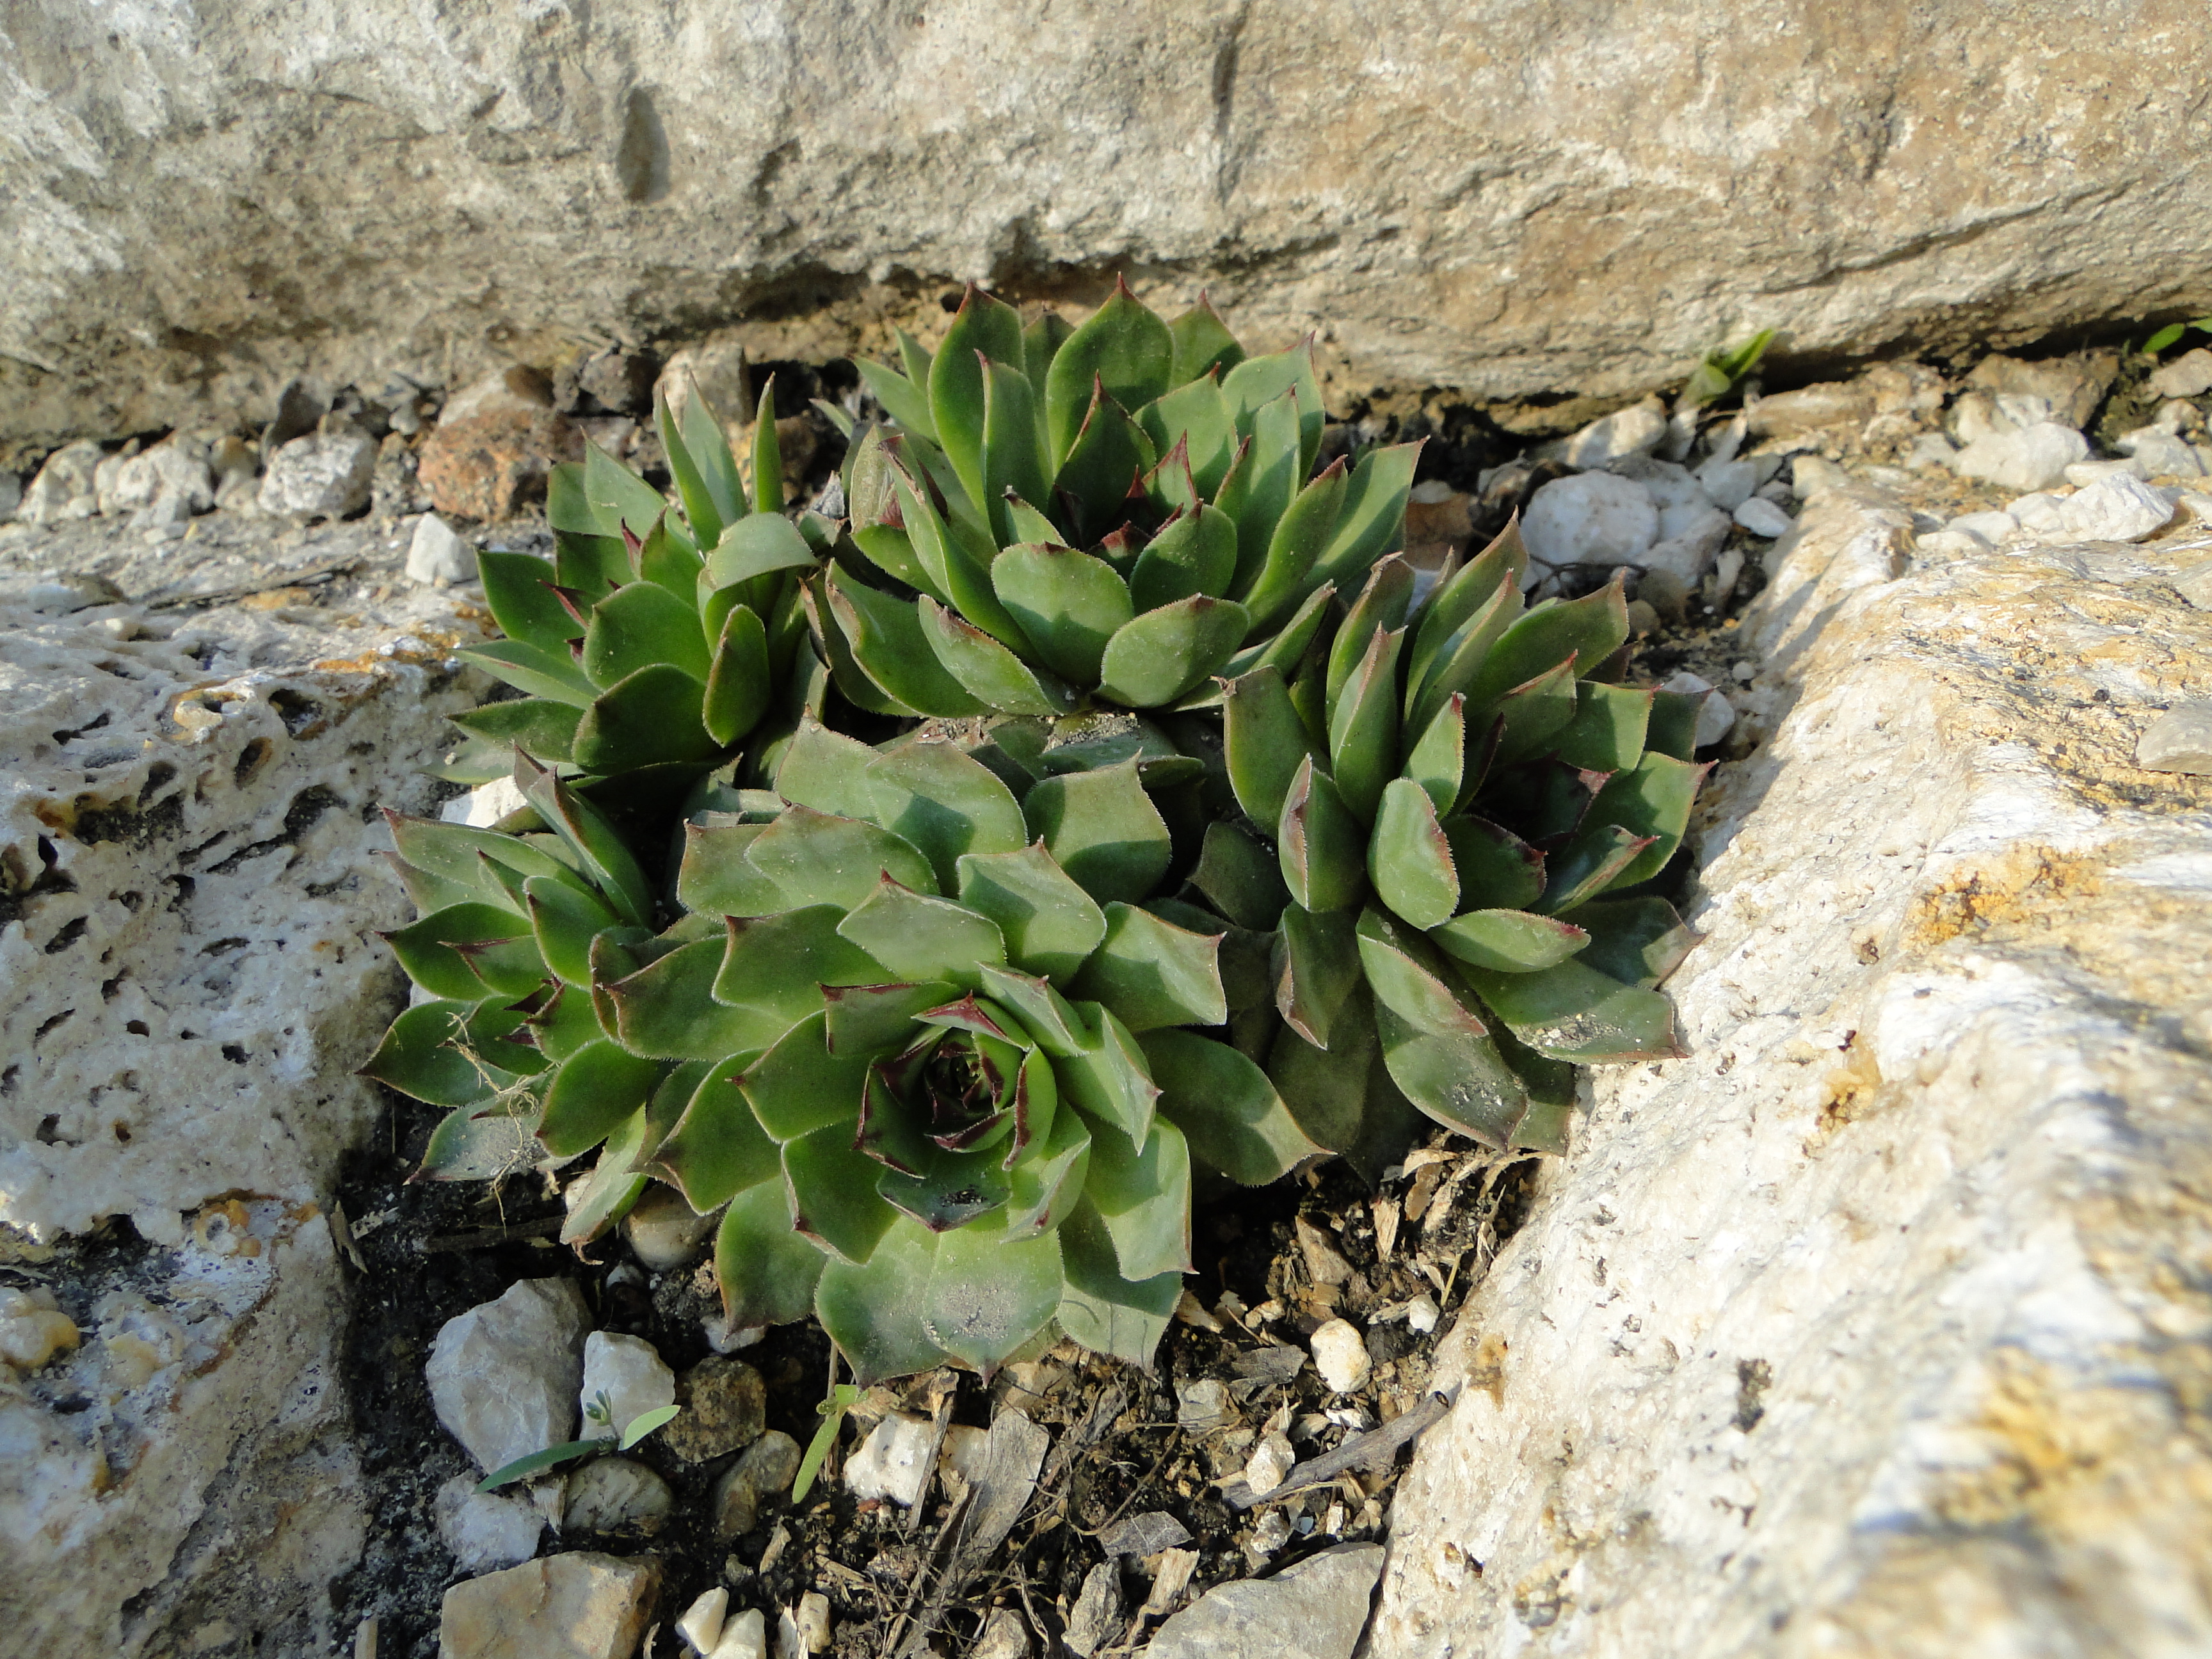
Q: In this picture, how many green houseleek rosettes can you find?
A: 5